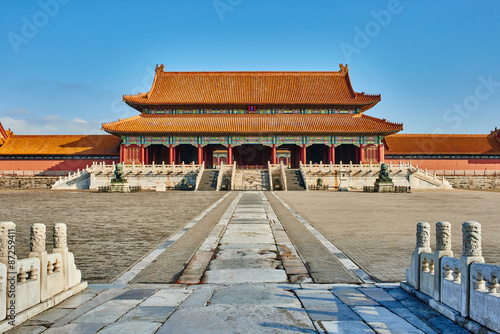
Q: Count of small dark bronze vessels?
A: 4